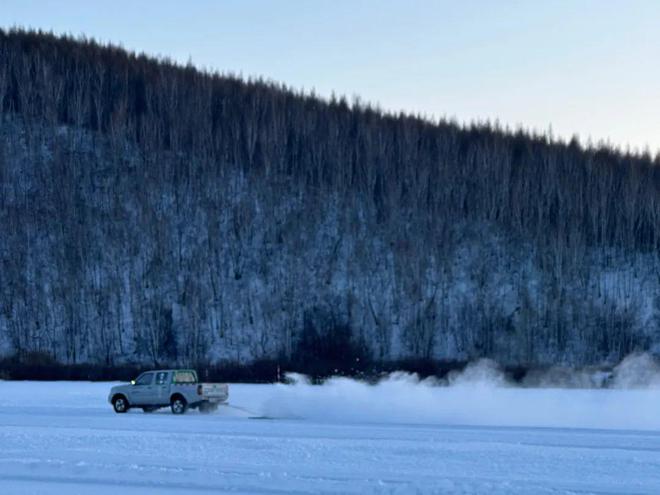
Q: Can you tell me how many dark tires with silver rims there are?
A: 2